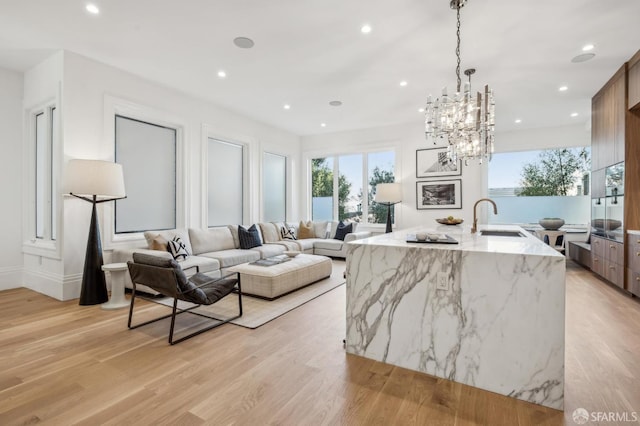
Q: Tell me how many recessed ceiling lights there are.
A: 11